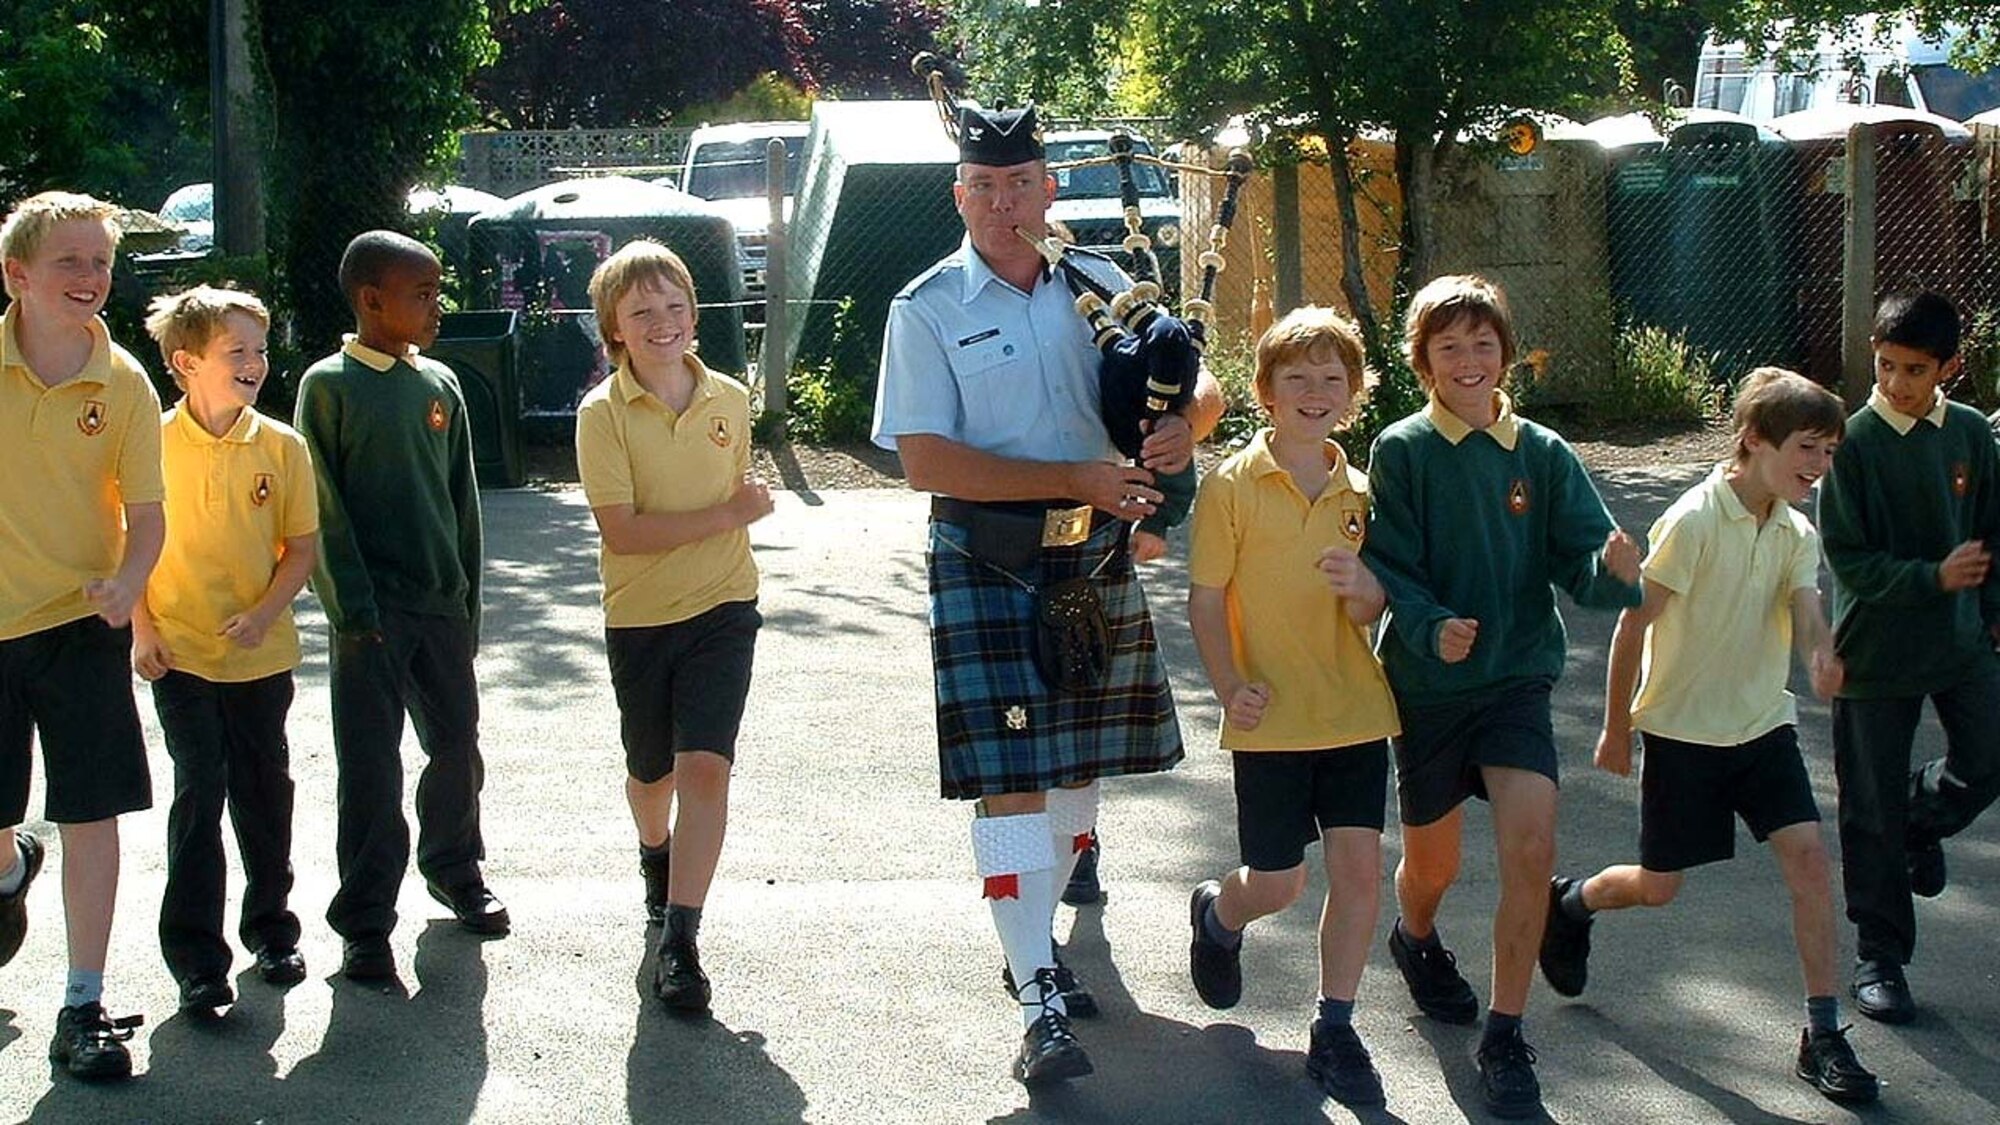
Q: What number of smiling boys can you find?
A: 6